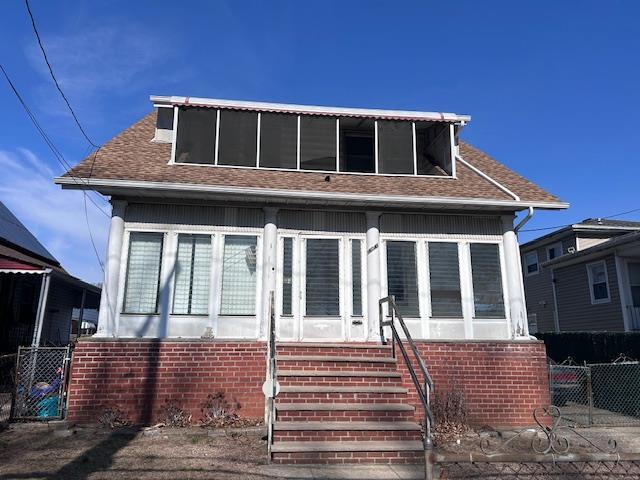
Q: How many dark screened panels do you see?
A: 7